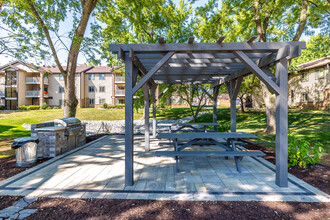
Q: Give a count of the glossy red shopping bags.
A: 0